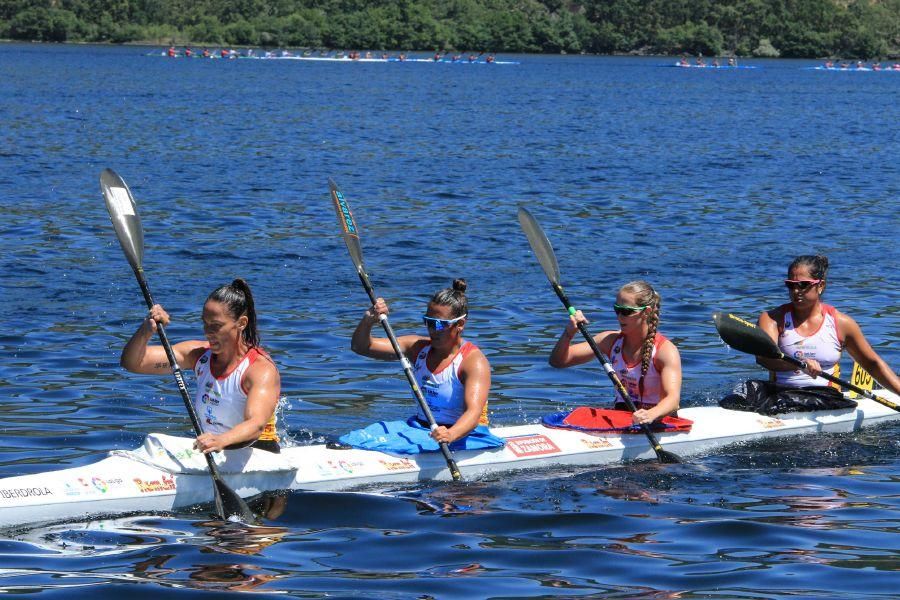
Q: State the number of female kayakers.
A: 4